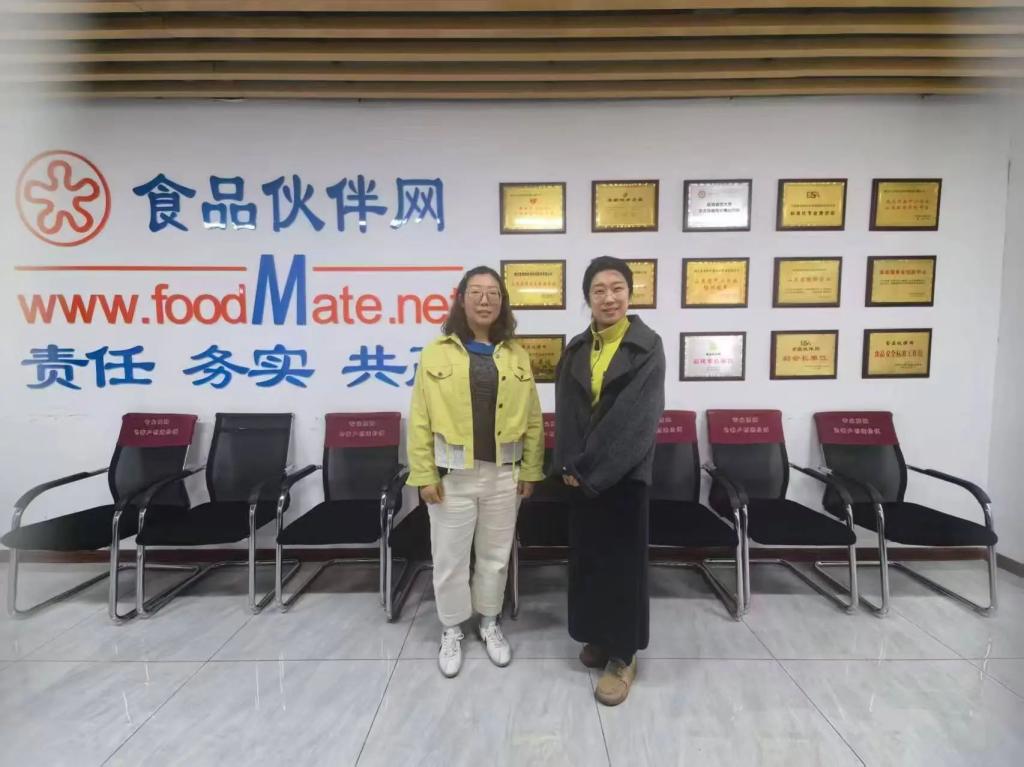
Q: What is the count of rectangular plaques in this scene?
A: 14